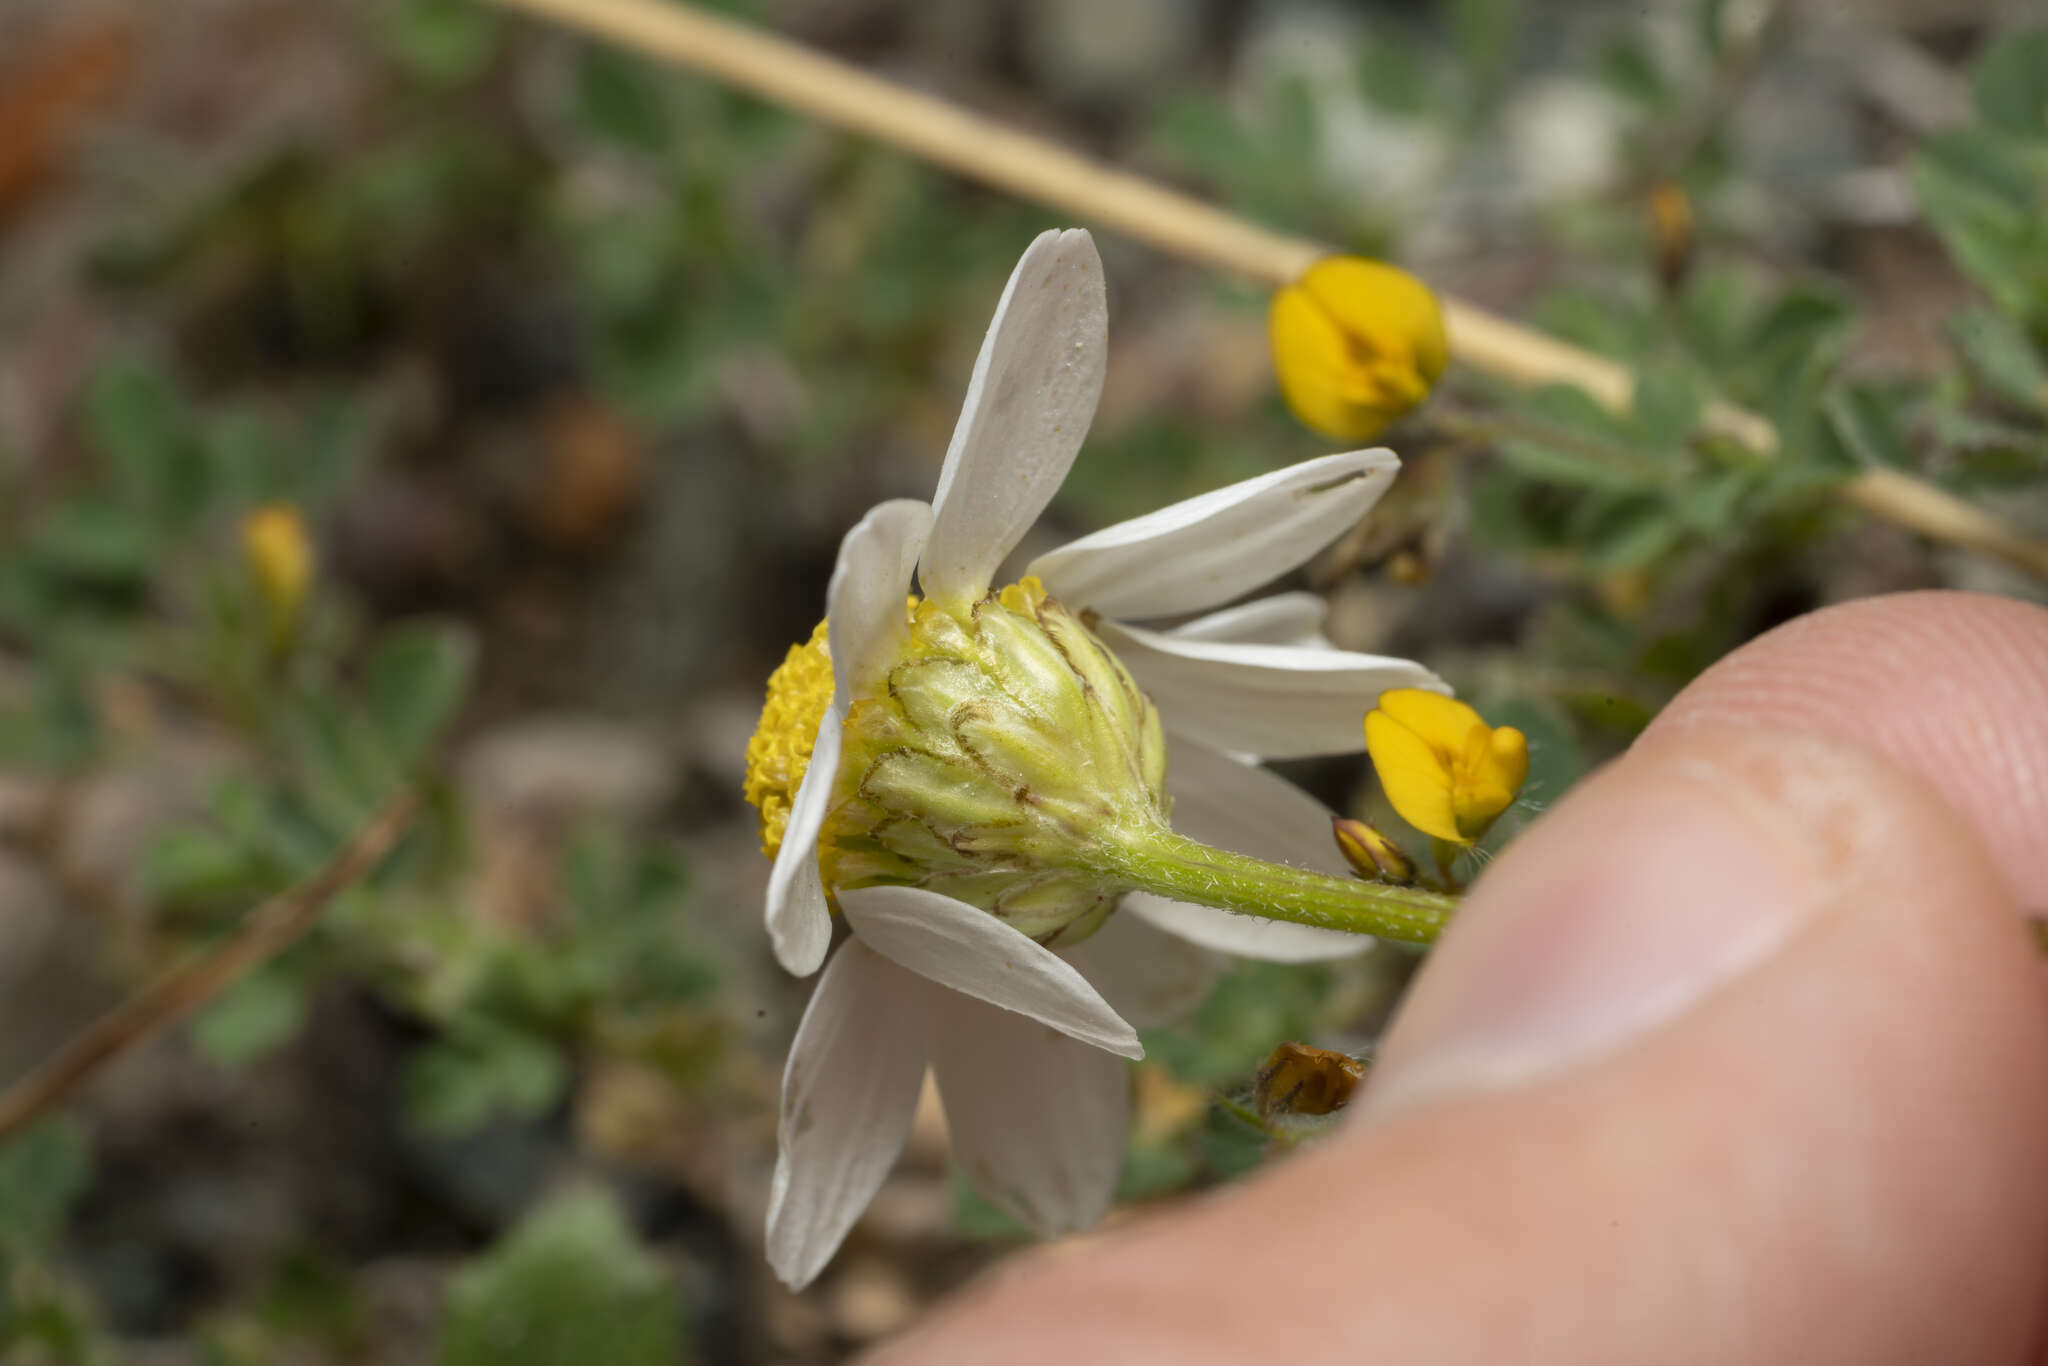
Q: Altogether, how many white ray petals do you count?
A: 11